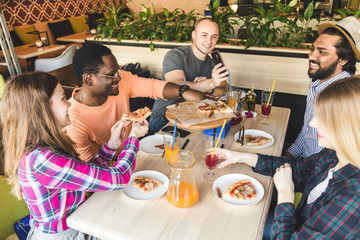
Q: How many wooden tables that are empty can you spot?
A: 2